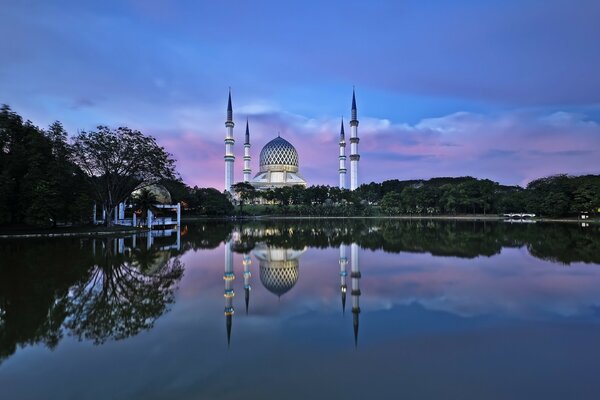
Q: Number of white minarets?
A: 4